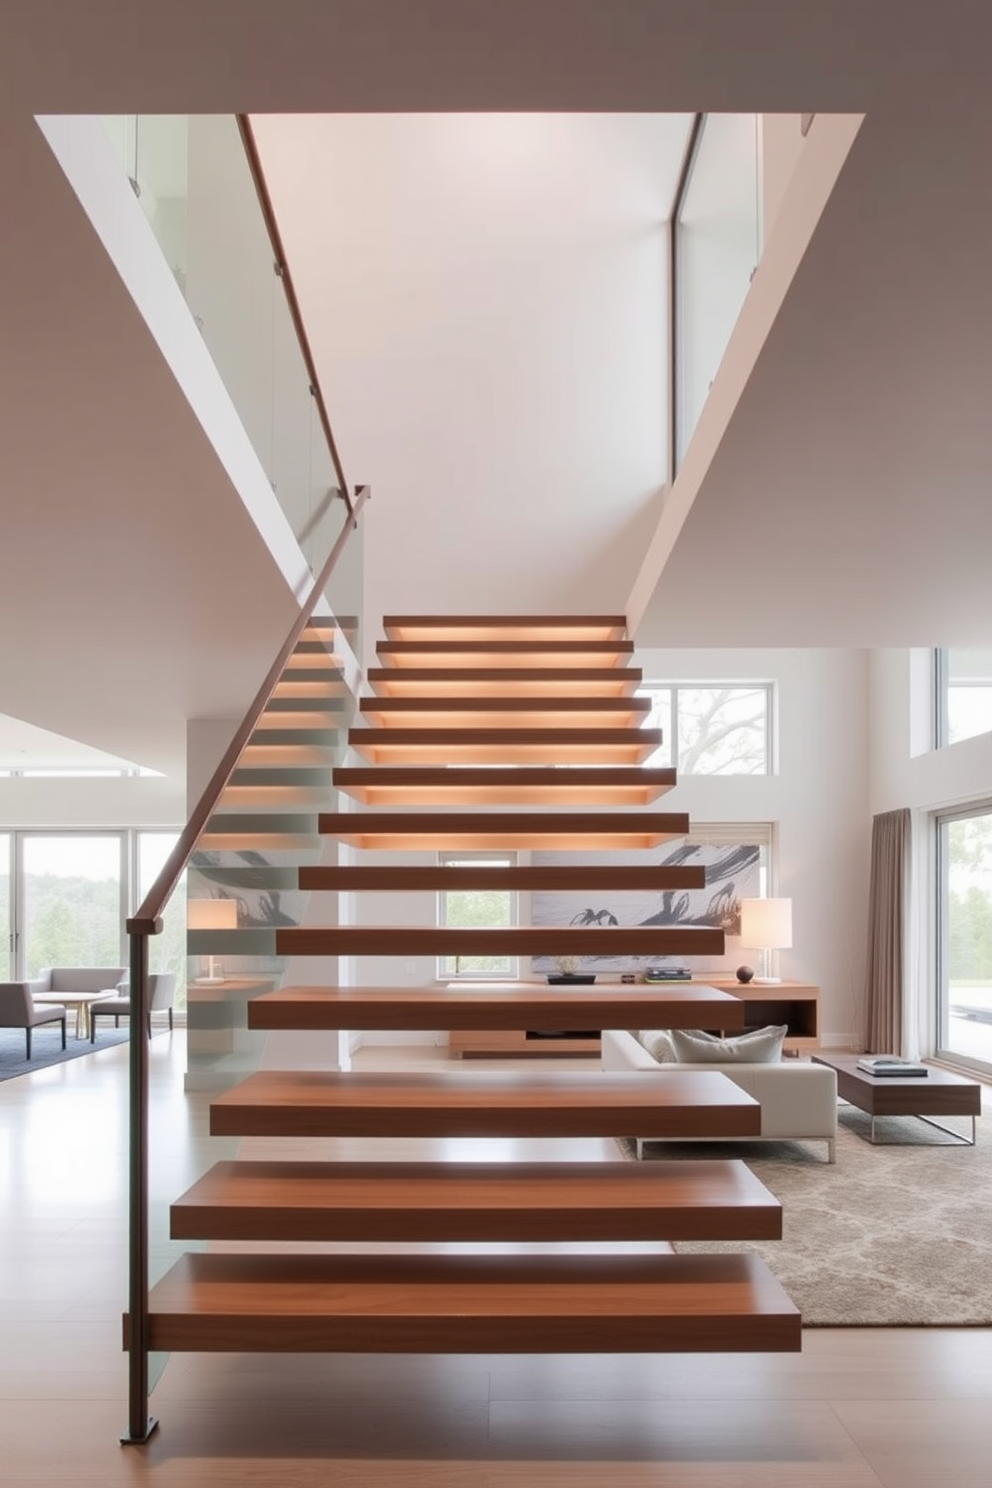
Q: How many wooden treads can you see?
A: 13